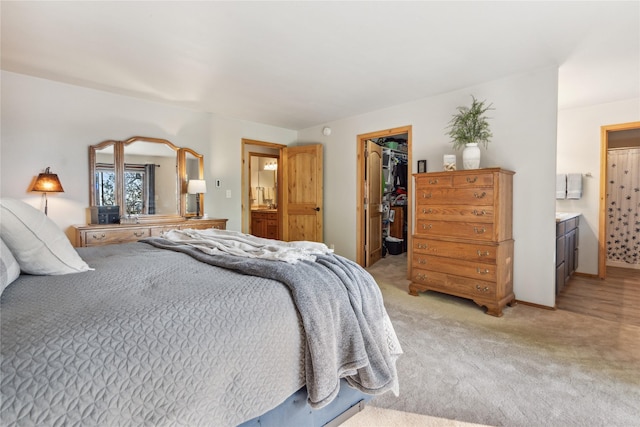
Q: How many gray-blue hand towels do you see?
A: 2